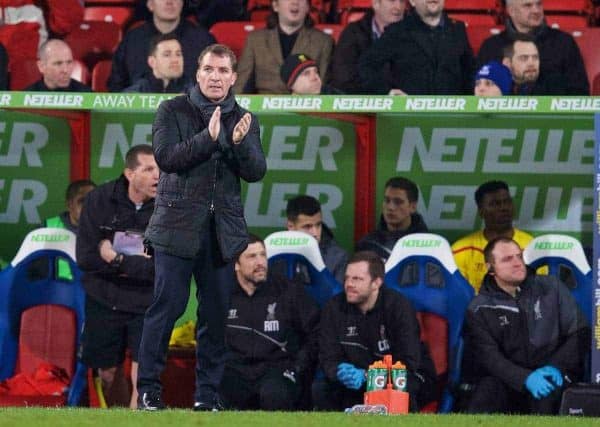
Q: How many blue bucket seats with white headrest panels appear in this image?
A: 4